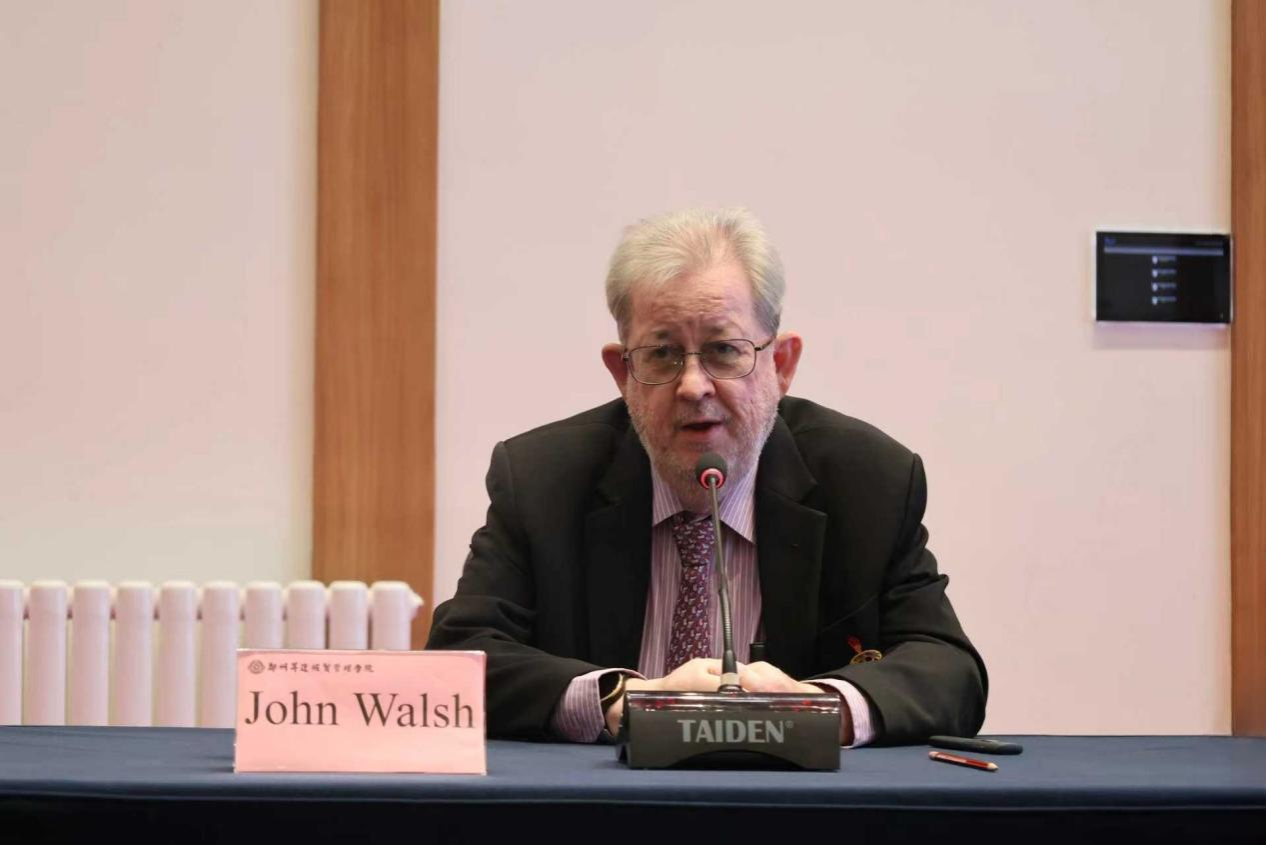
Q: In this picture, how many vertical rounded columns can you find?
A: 10